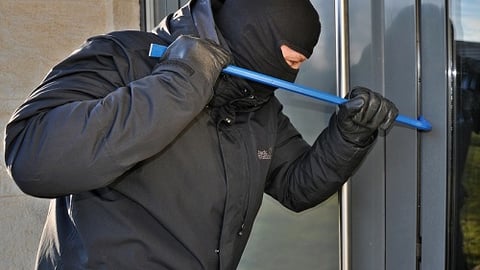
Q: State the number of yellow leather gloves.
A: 0